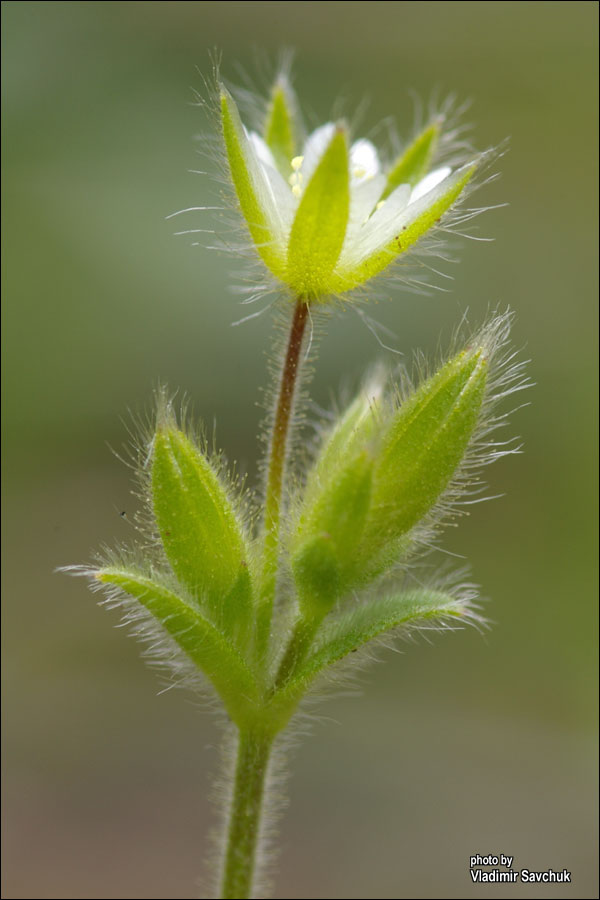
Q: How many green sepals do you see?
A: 5